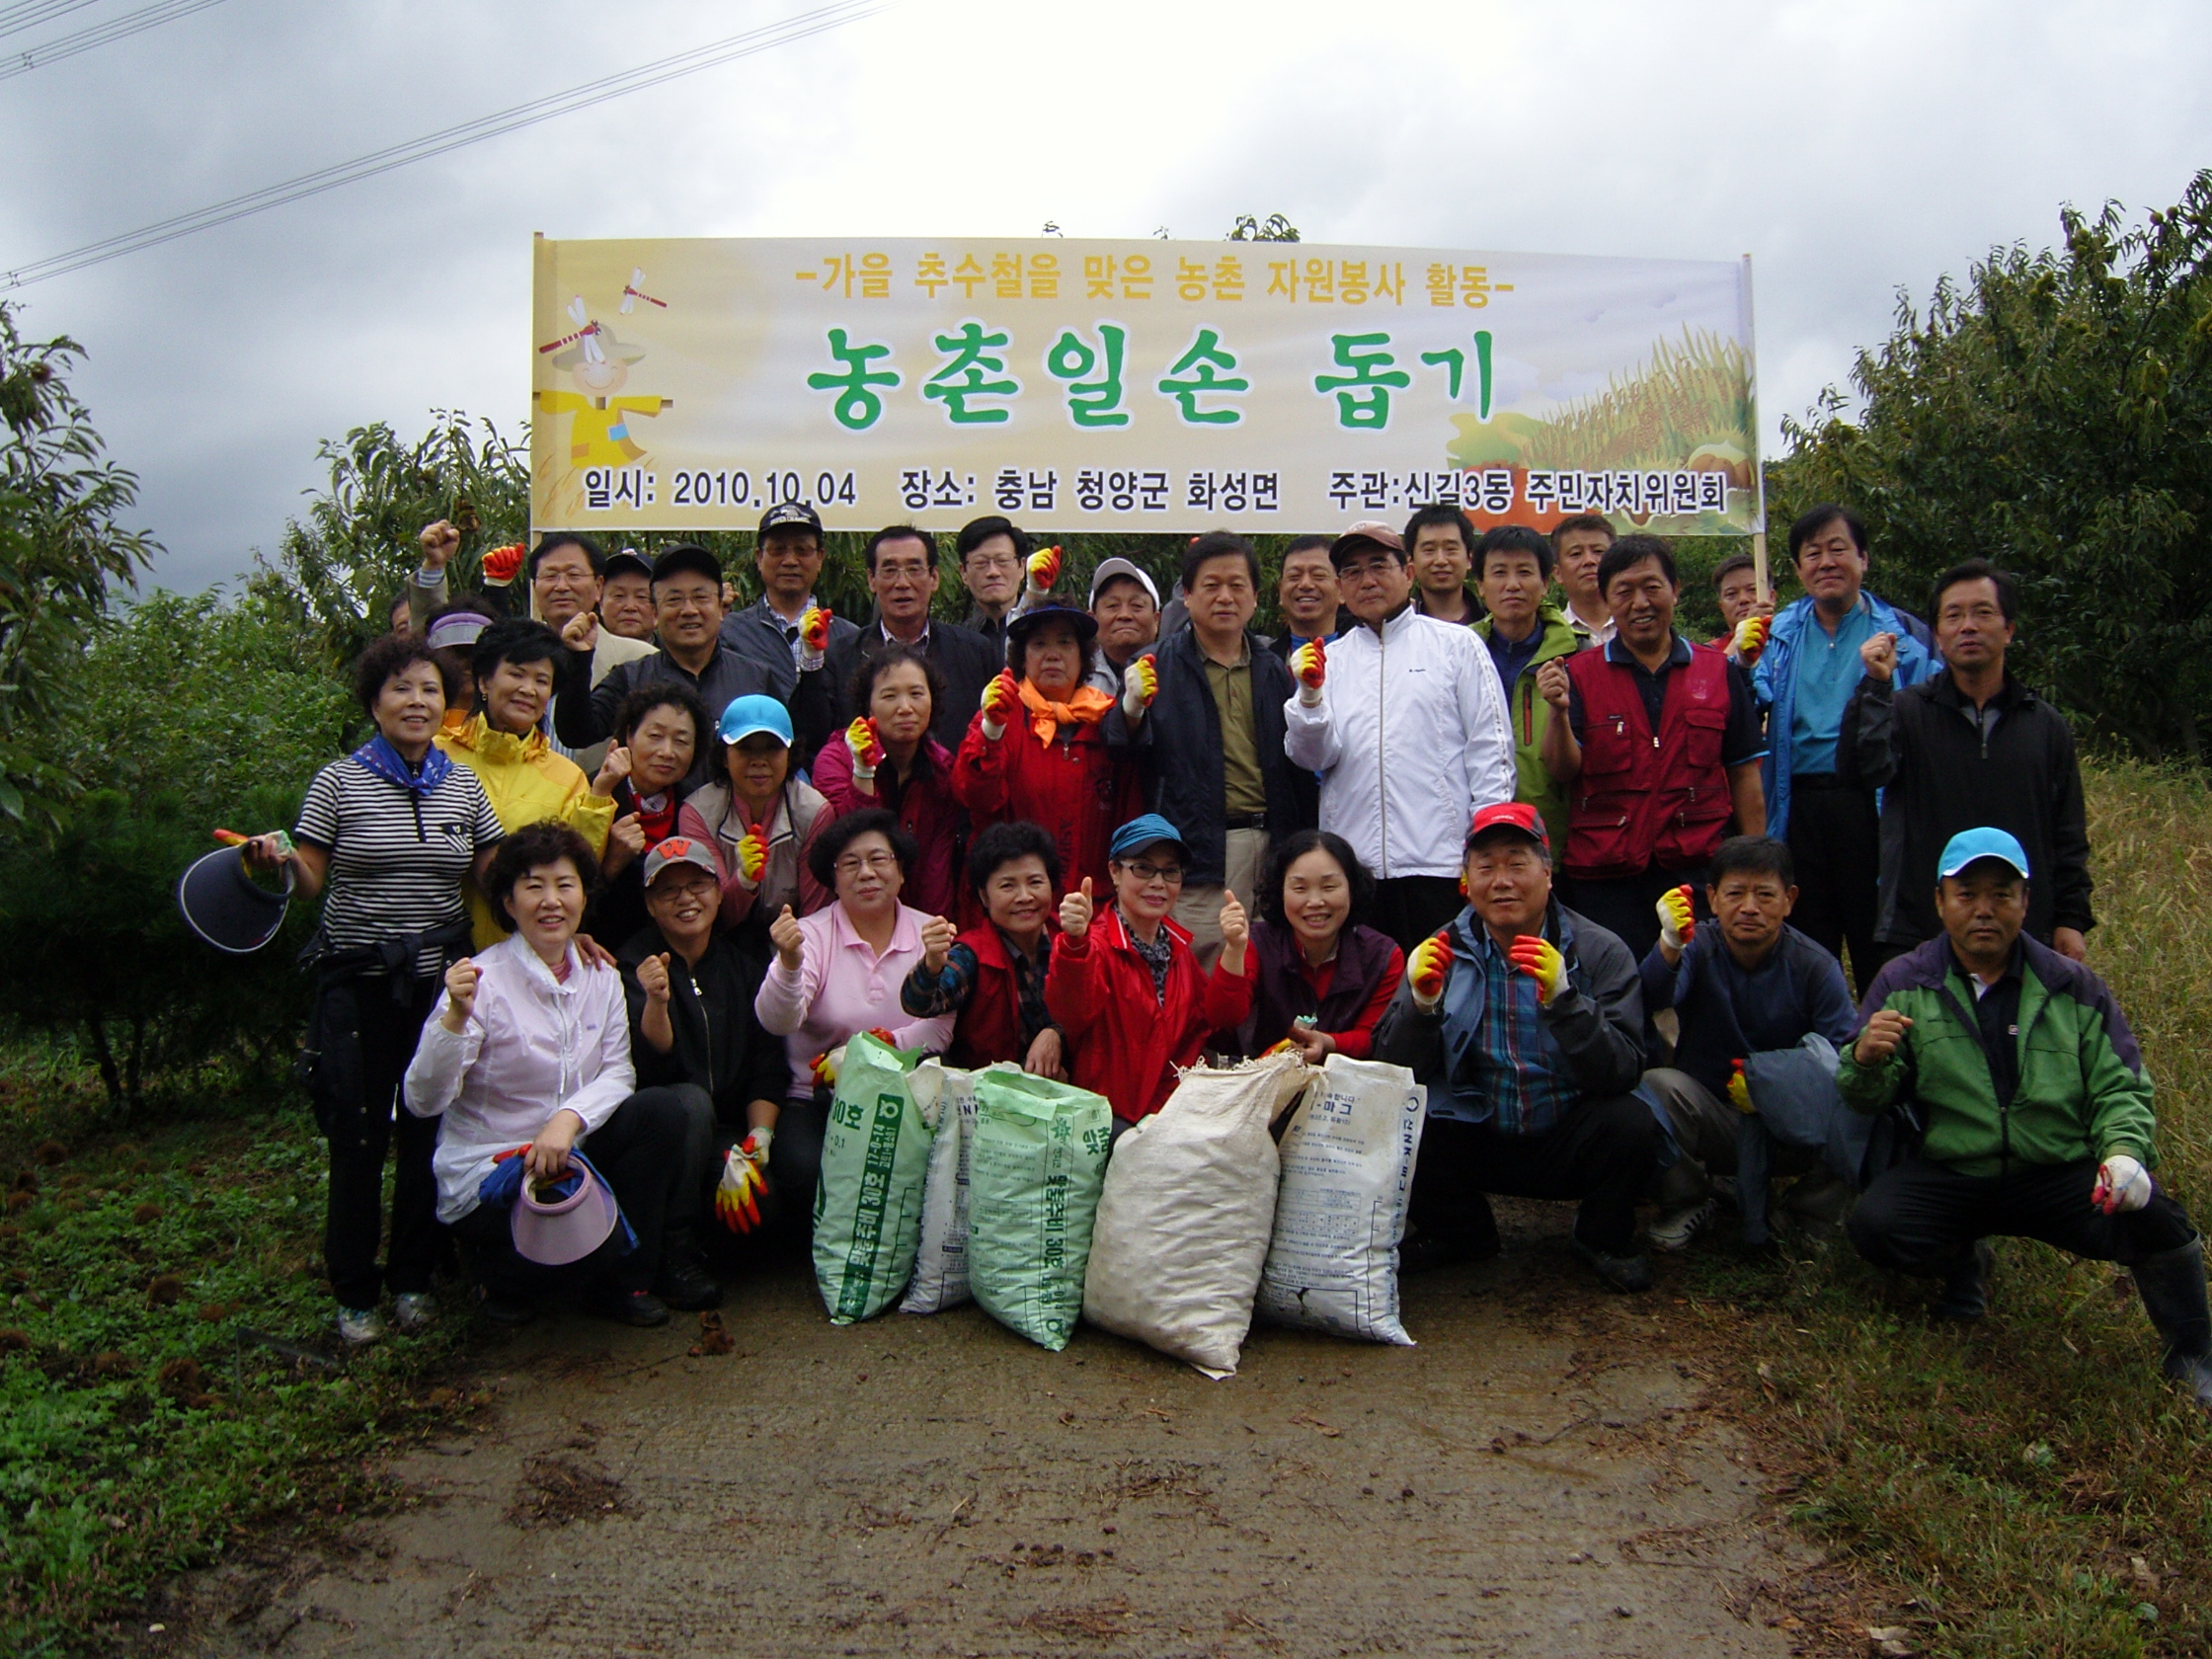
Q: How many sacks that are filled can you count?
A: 5